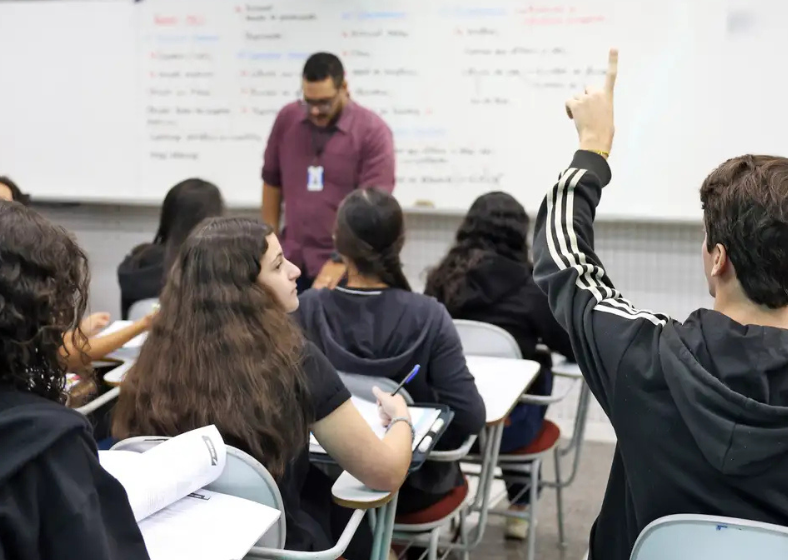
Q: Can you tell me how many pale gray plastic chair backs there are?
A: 5